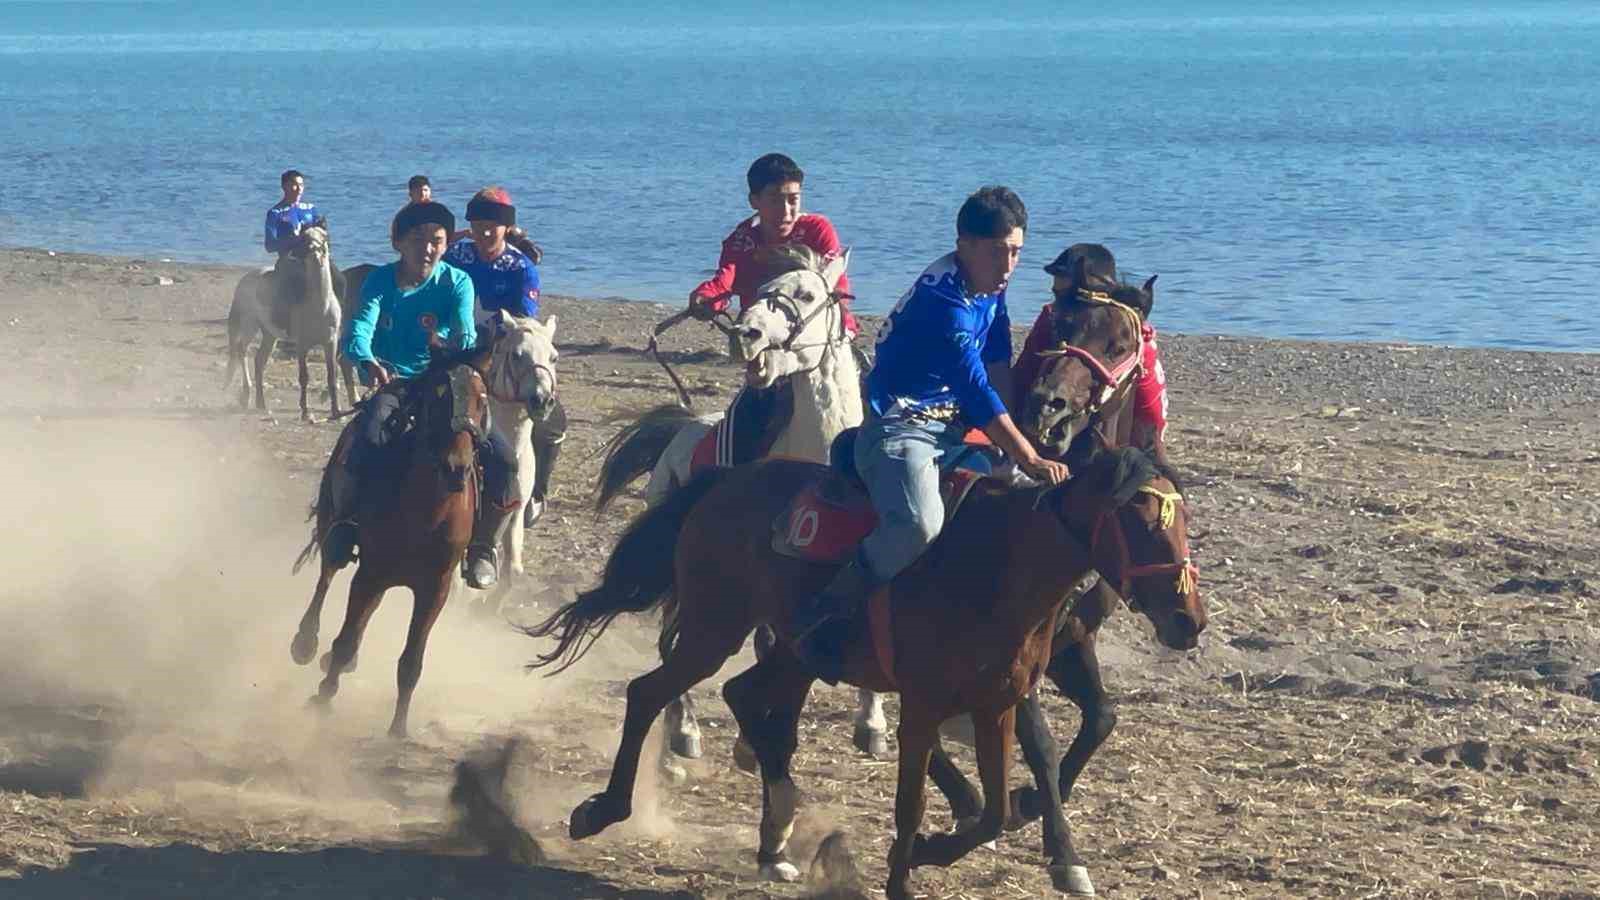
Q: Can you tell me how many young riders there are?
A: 7